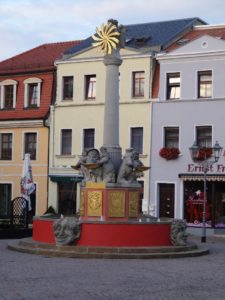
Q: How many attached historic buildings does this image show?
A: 3